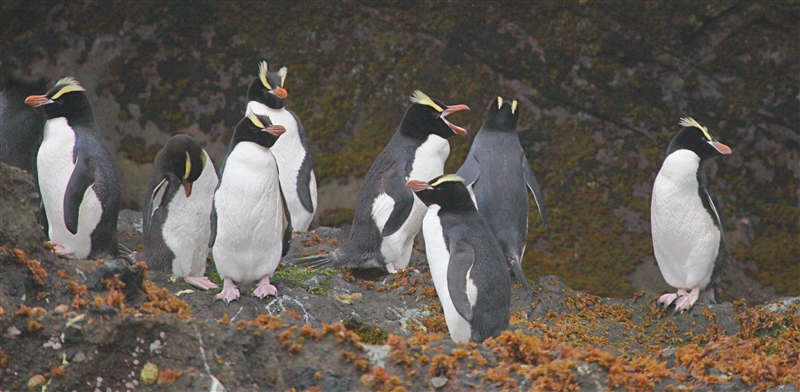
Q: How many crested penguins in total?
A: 8